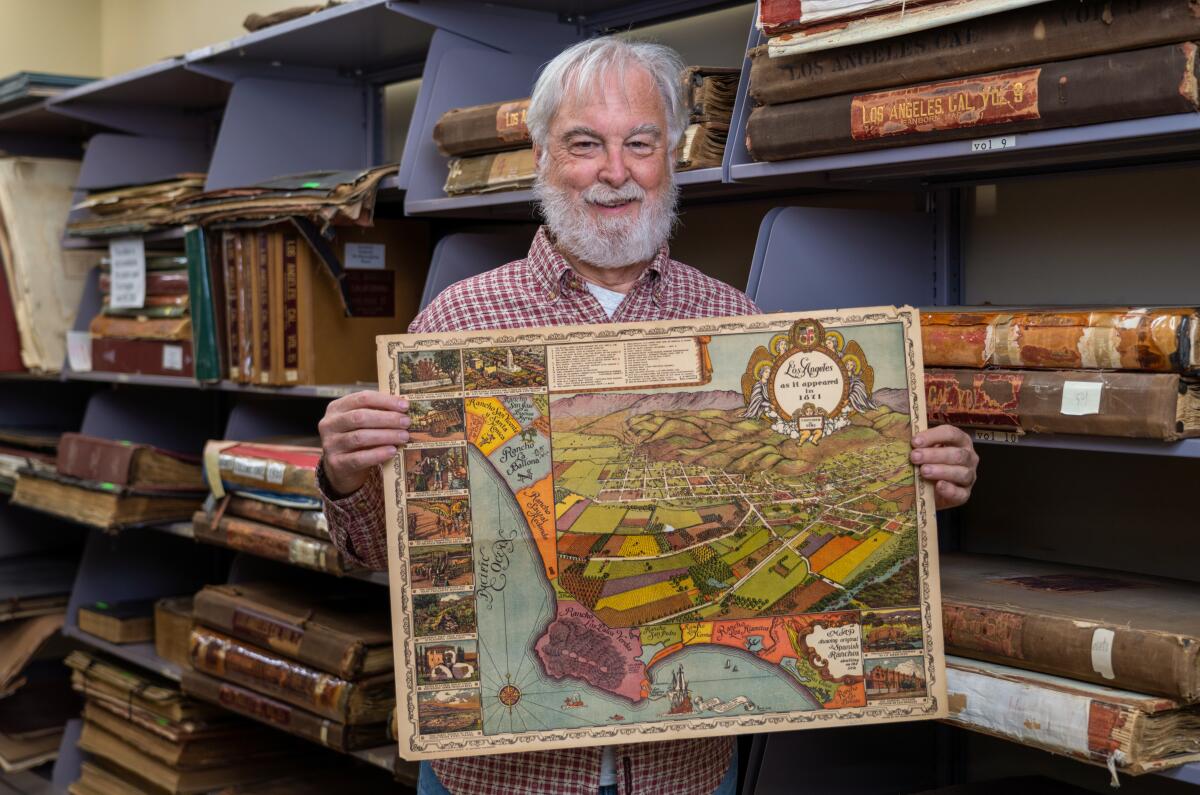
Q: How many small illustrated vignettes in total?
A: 11